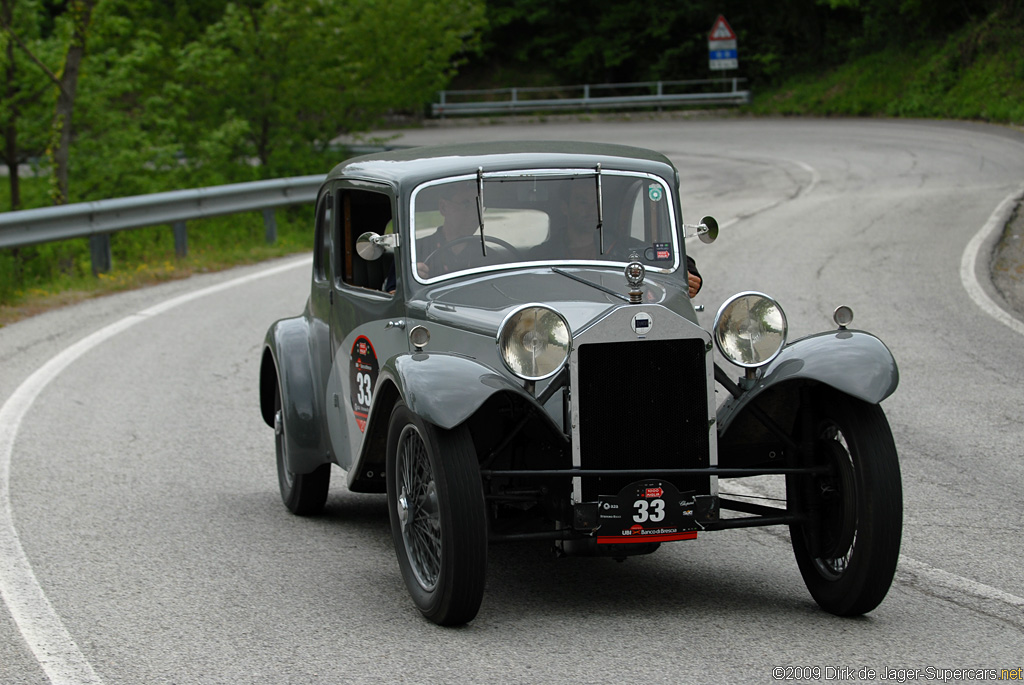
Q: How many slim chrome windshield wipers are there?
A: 2